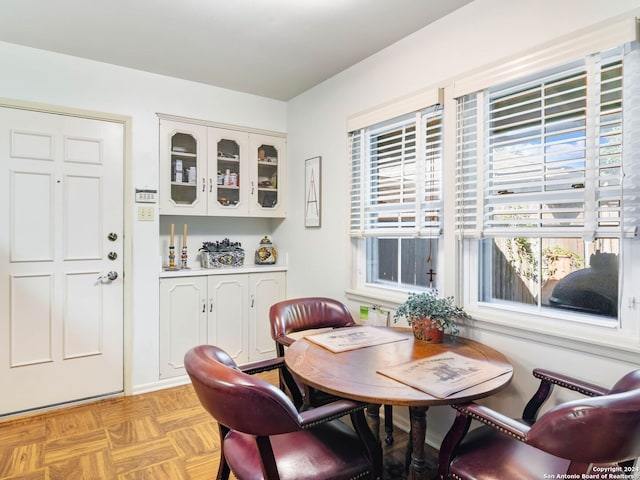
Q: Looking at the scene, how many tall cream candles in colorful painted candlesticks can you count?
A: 2